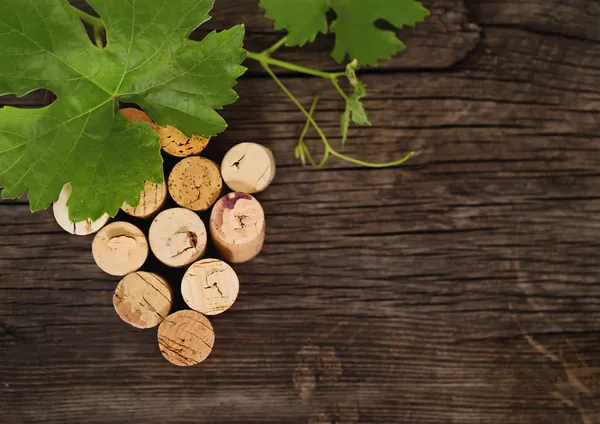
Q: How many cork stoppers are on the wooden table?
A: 12